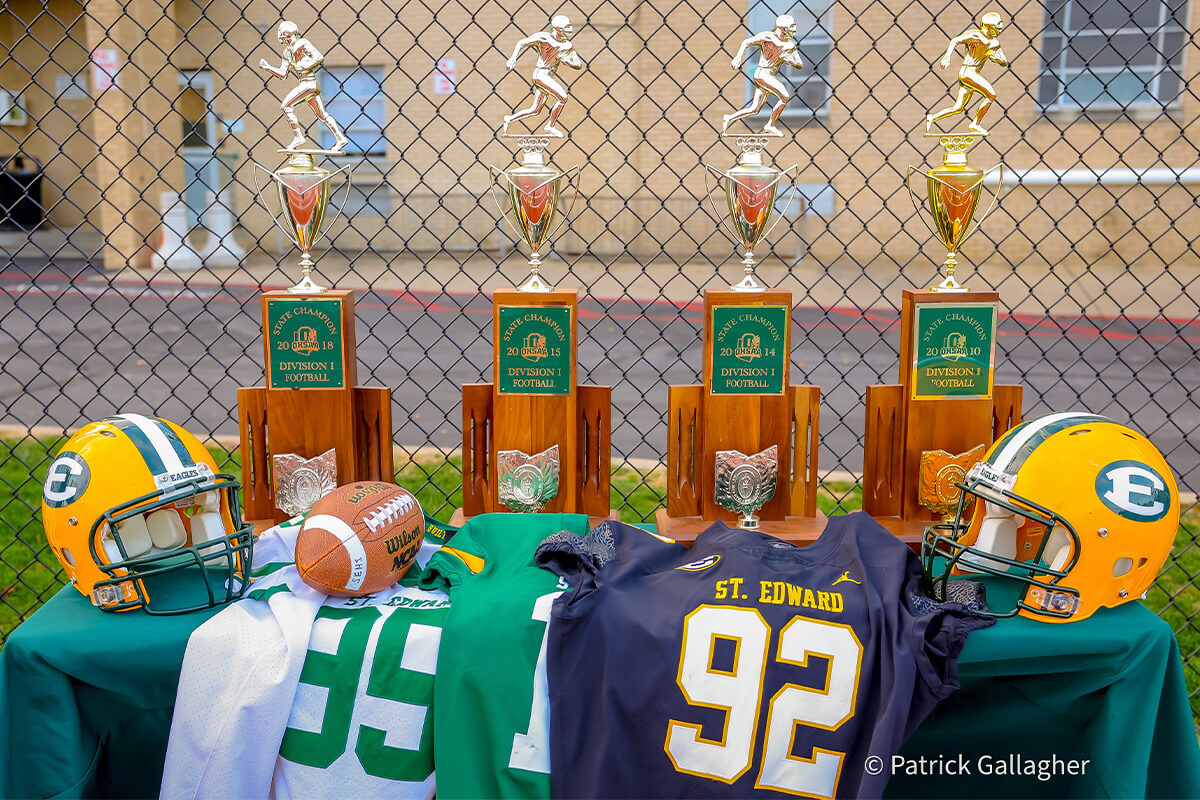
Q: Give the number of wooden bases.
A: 4